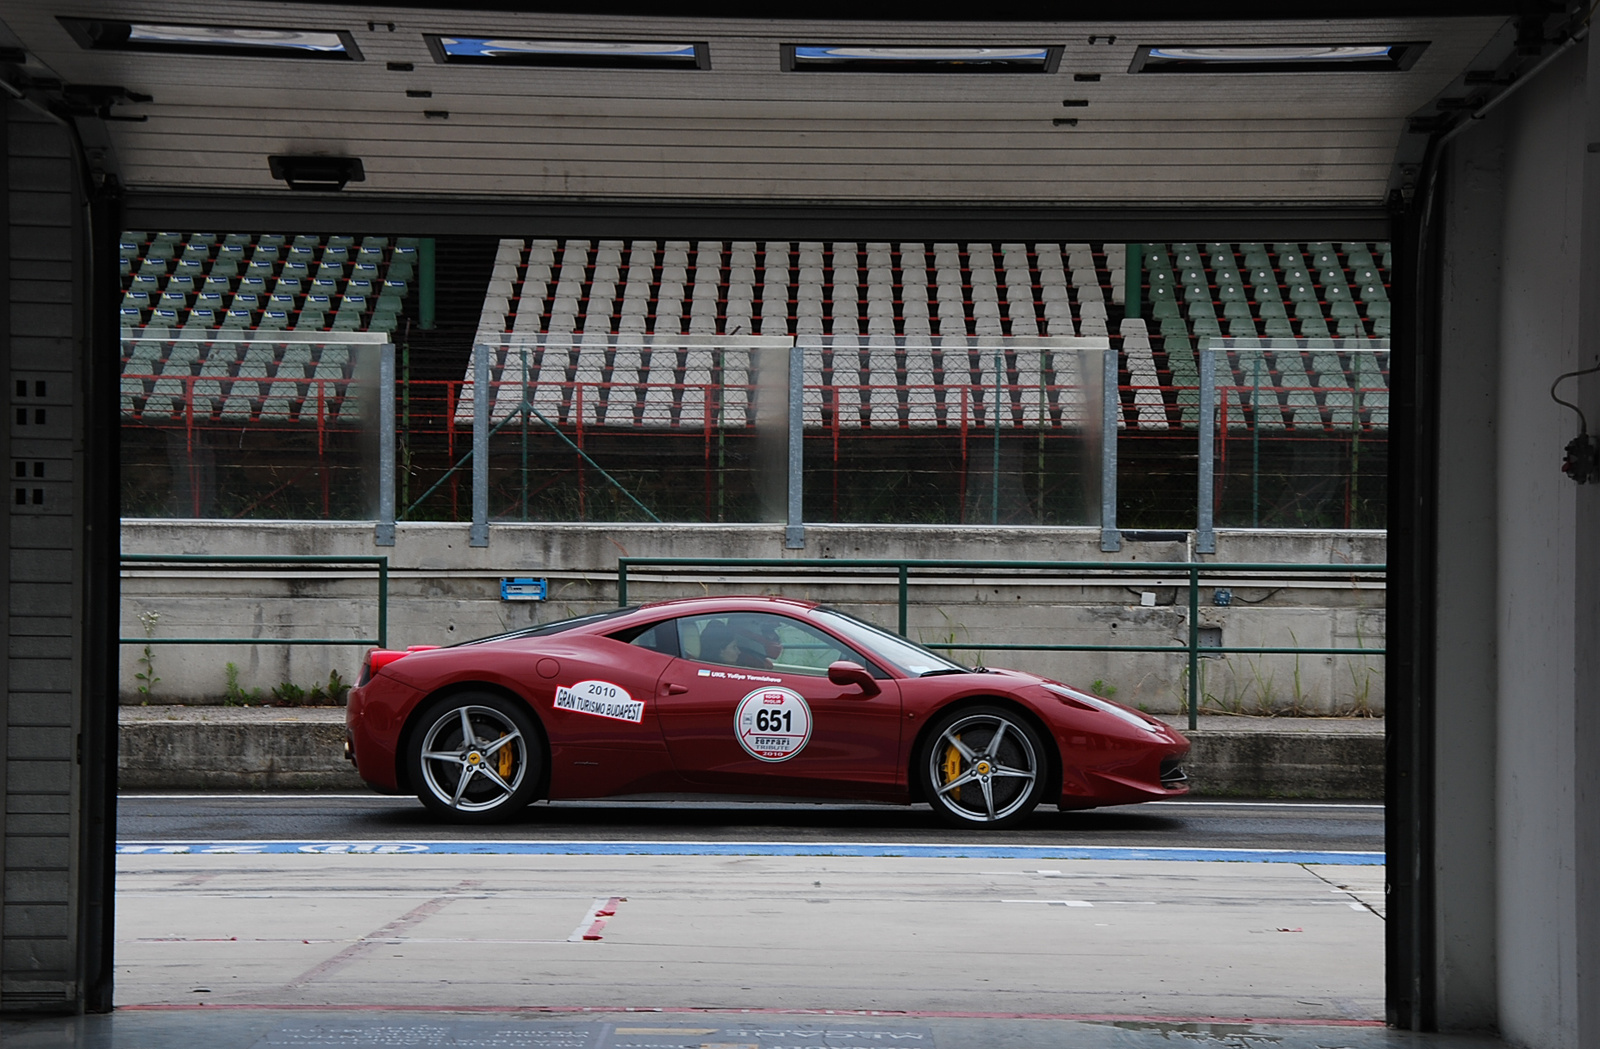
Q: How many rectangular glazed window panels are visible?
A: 4